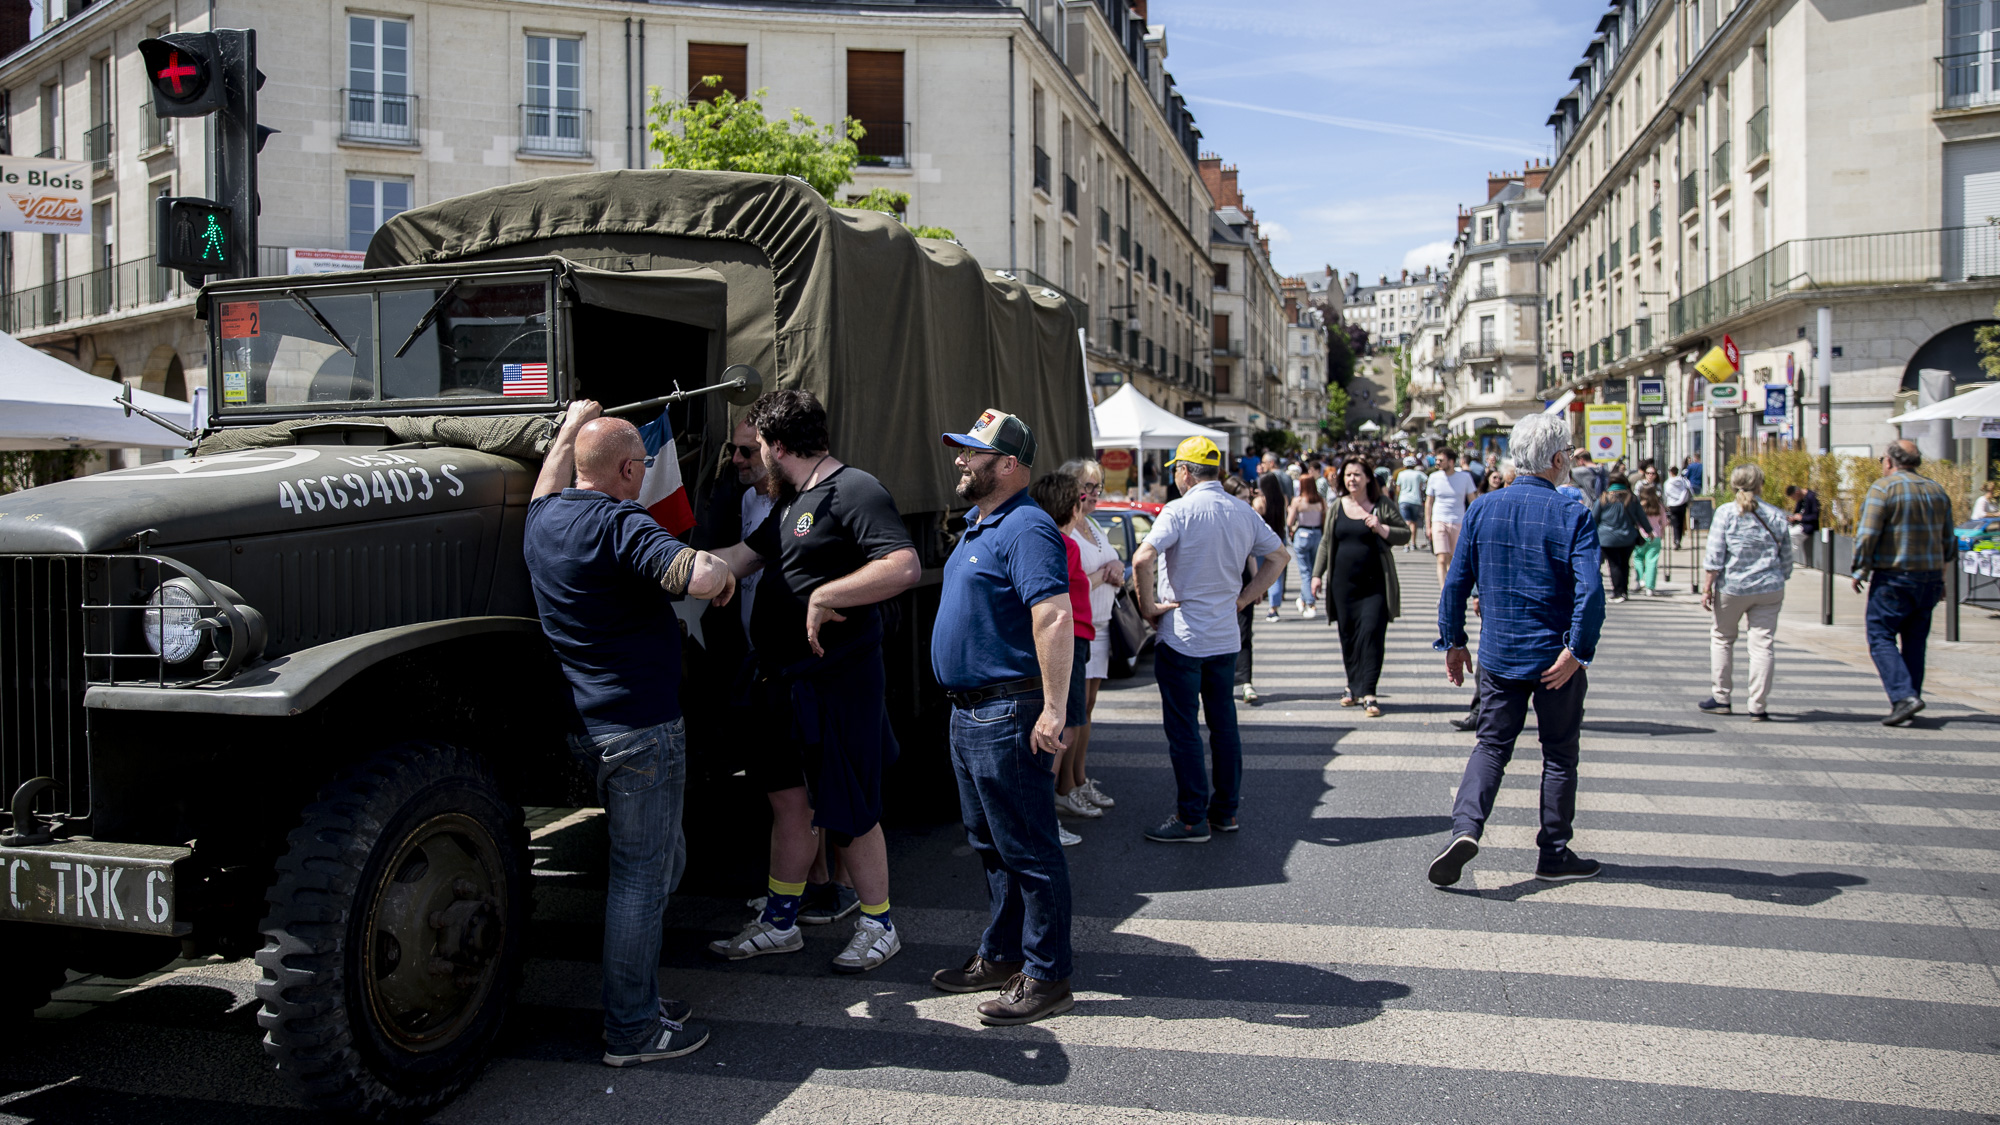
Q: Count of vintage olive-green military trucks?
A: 1